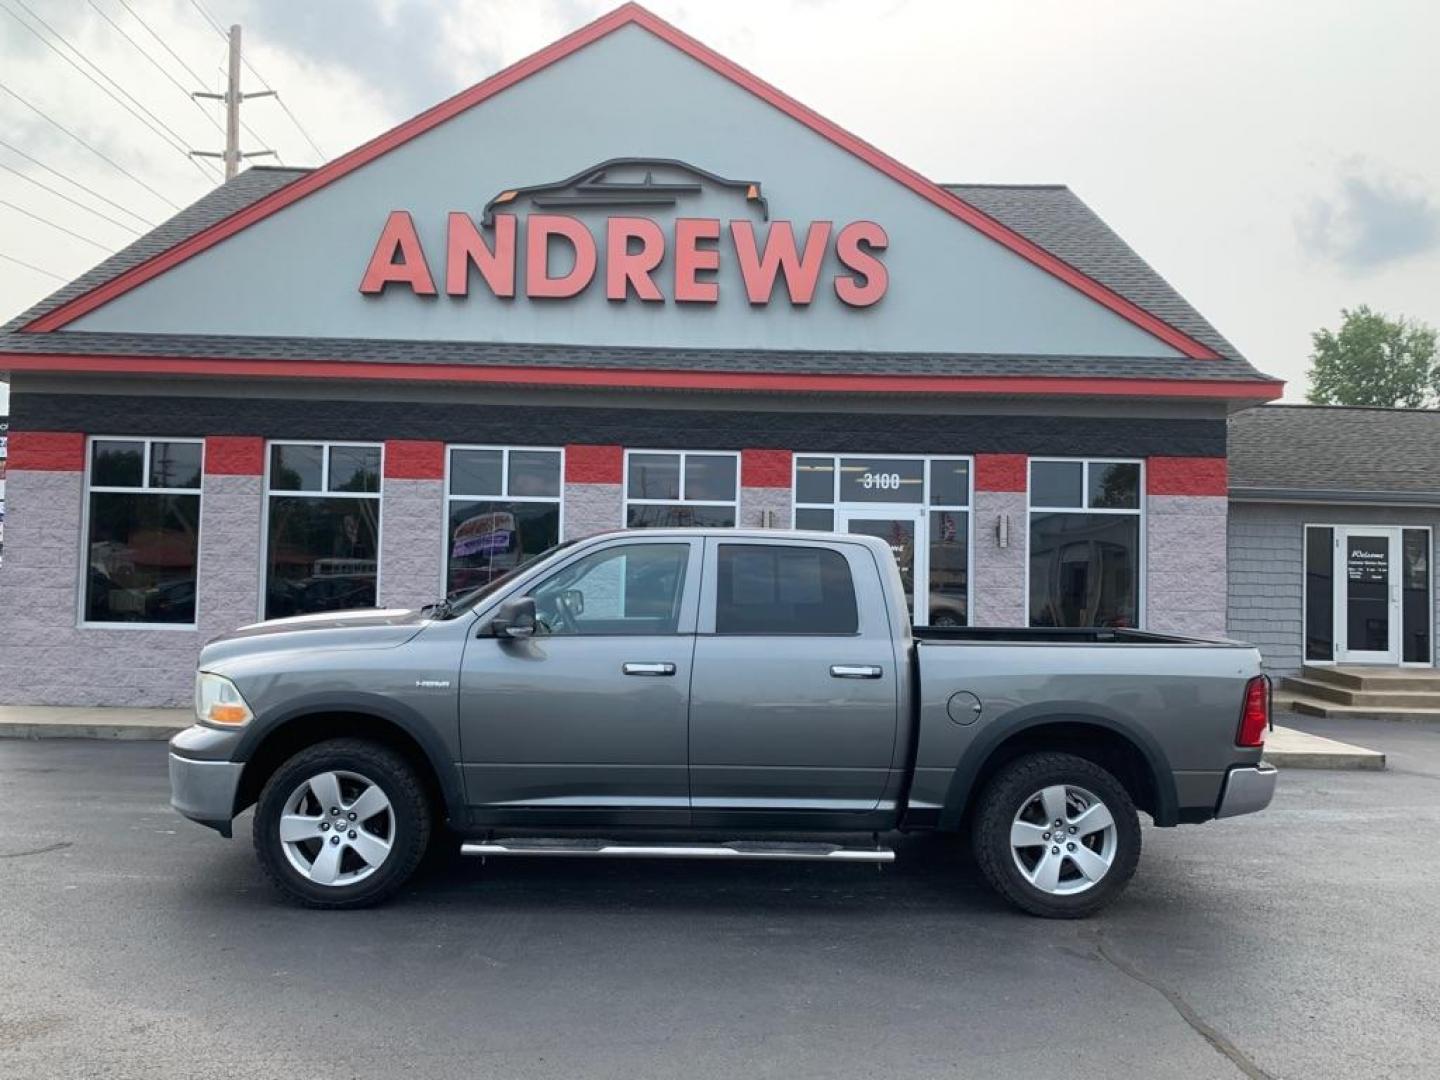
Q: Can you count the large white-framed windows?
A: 5